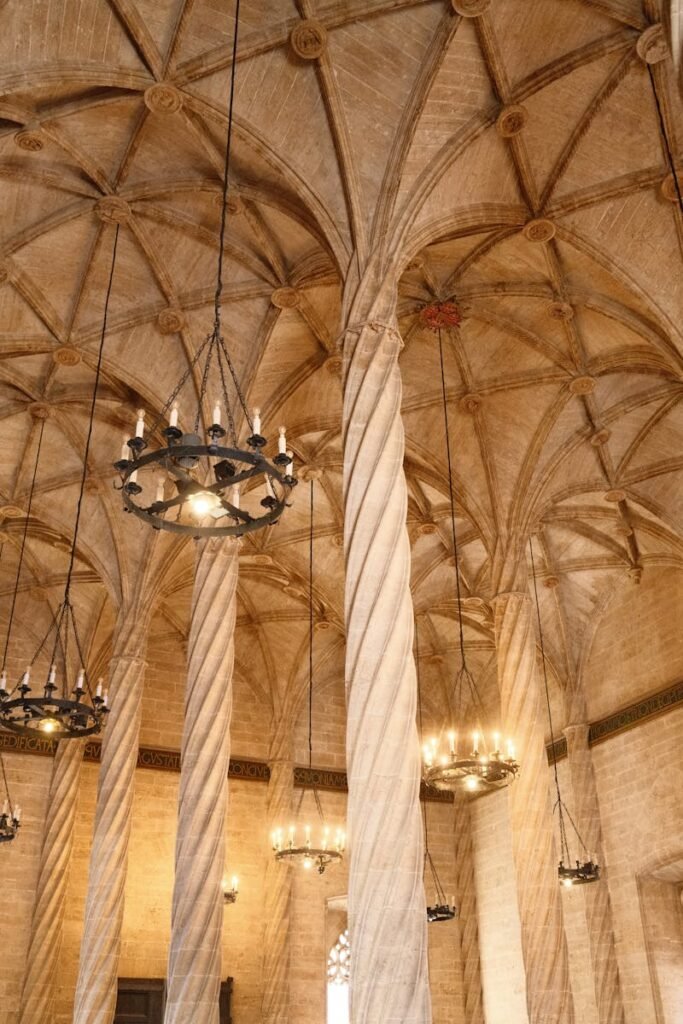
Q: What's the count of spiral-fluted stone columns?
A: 8